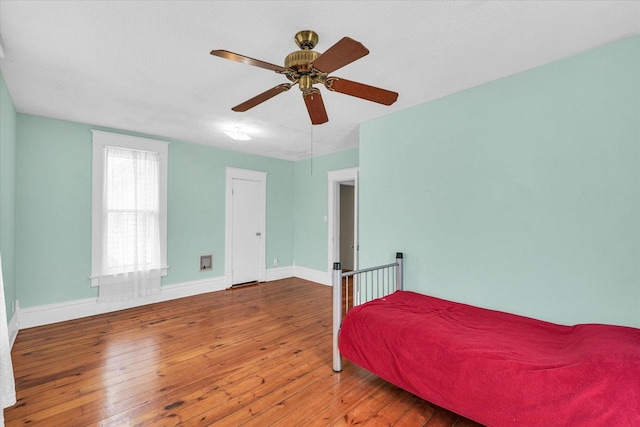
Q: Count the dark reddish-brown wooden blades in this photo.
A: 5